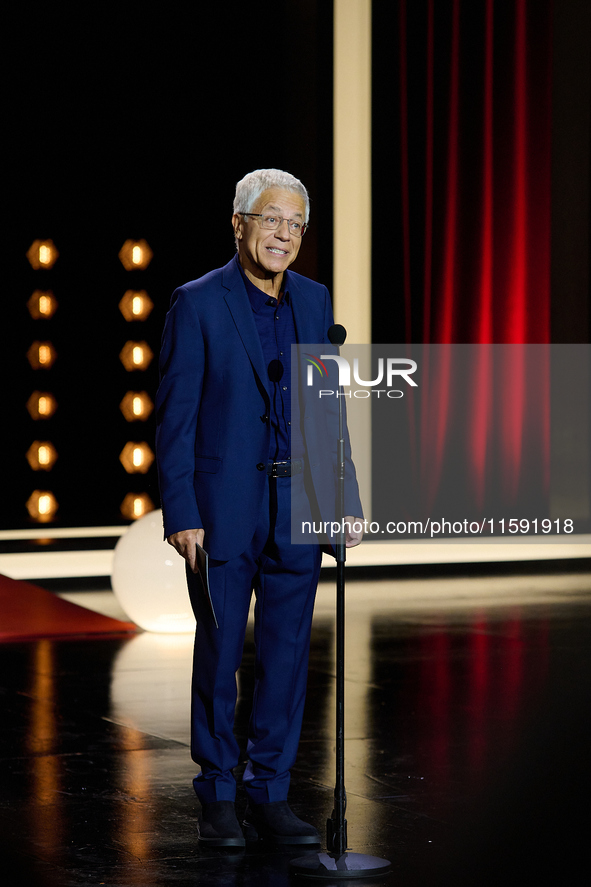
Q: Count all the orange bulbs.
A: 12